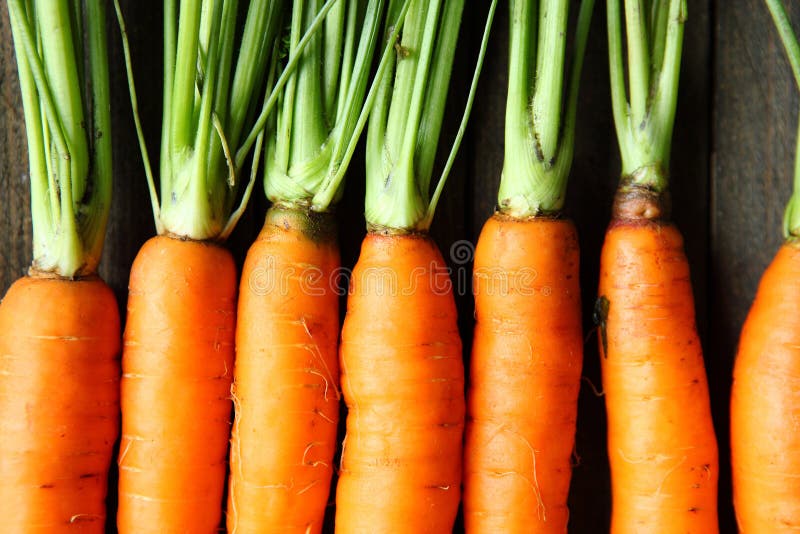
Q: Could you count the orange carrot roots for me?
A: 7